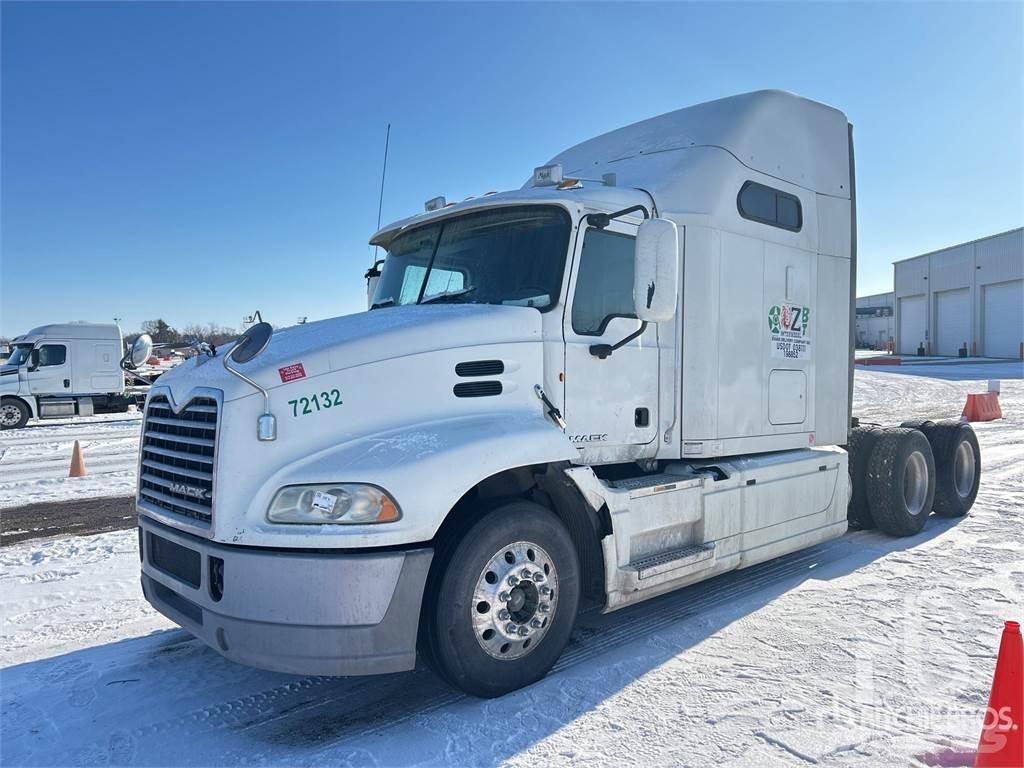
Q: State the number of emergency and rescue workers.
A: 0